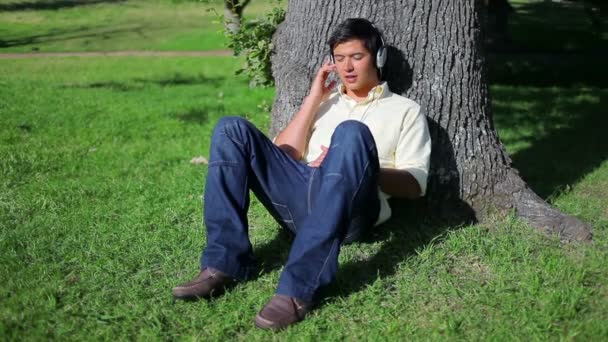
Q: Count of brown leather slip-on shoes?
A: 2